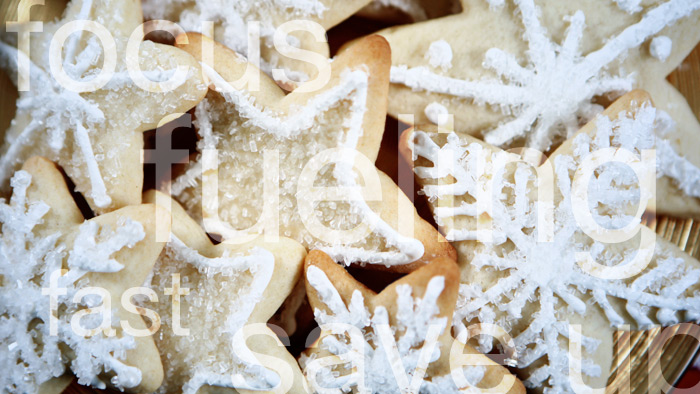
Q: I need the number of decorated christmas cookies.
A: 8